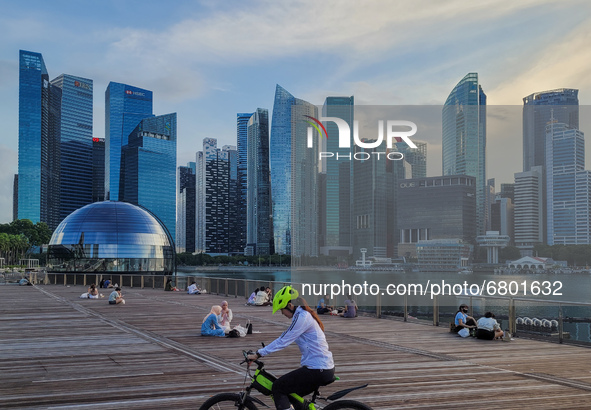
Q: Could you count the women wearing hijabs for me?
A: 2